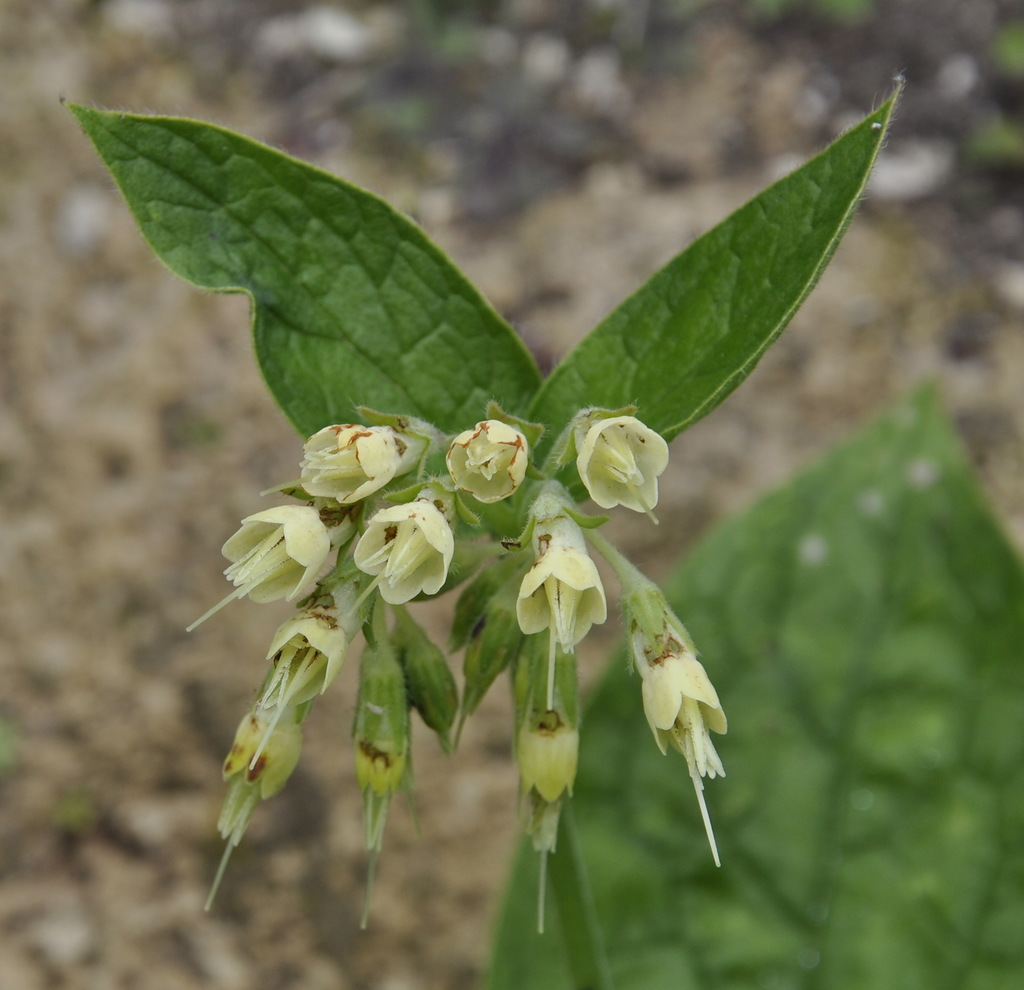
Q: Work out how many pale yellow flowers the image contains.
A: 11